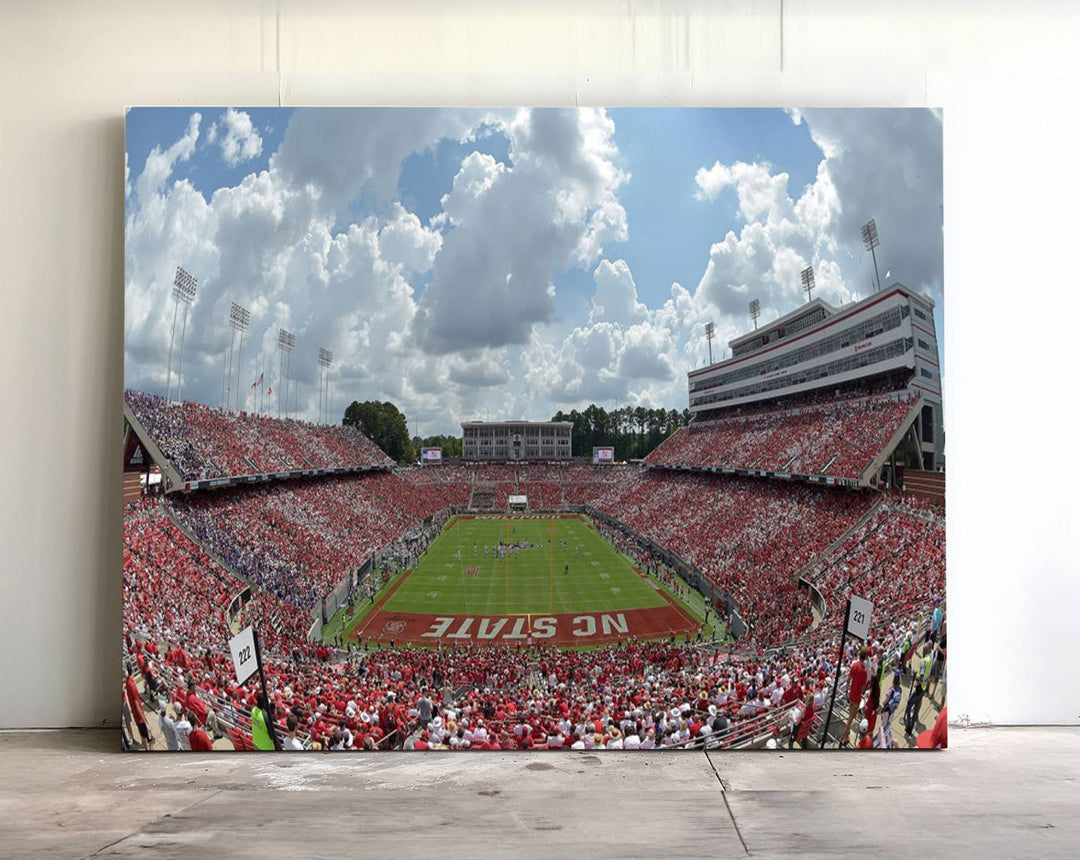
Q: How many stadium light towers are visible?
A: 8